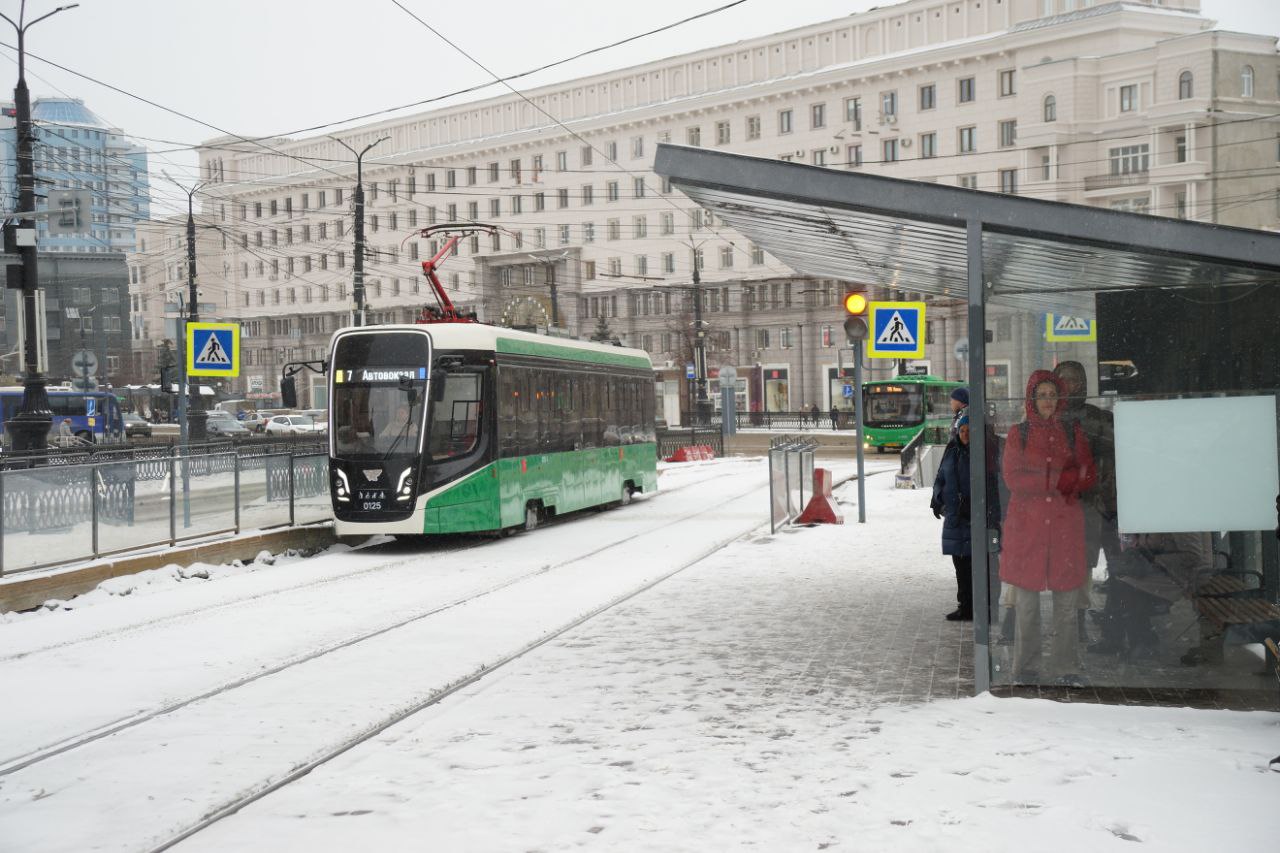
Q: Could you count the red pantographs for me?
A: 1